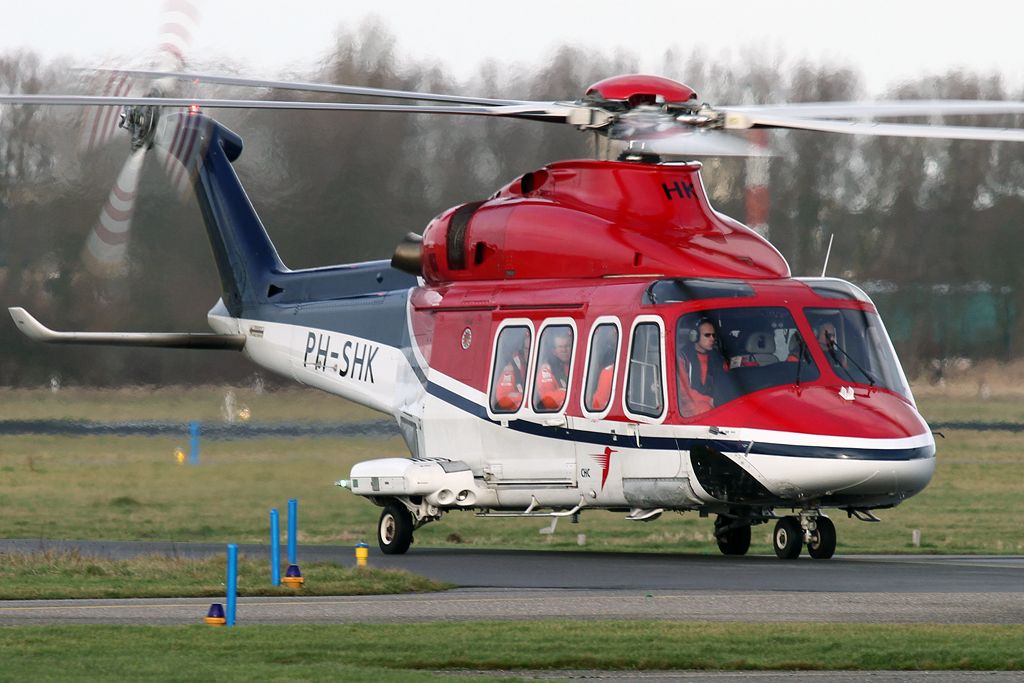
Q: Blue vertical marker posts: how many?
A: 4